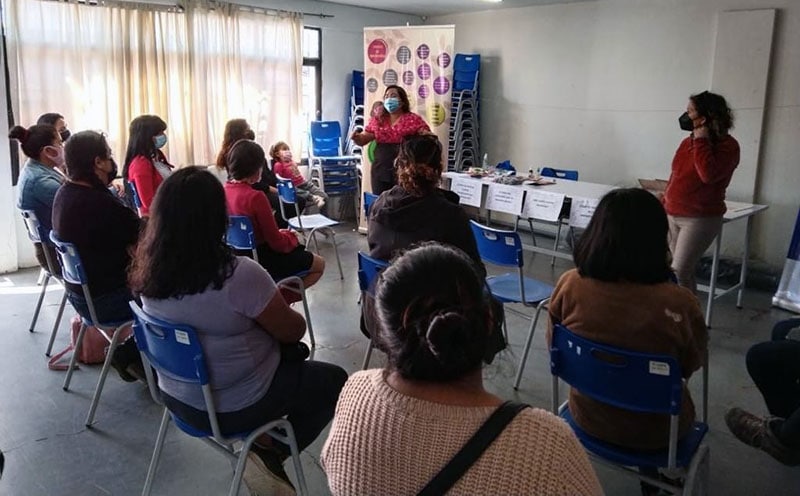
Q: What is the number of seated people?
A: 12